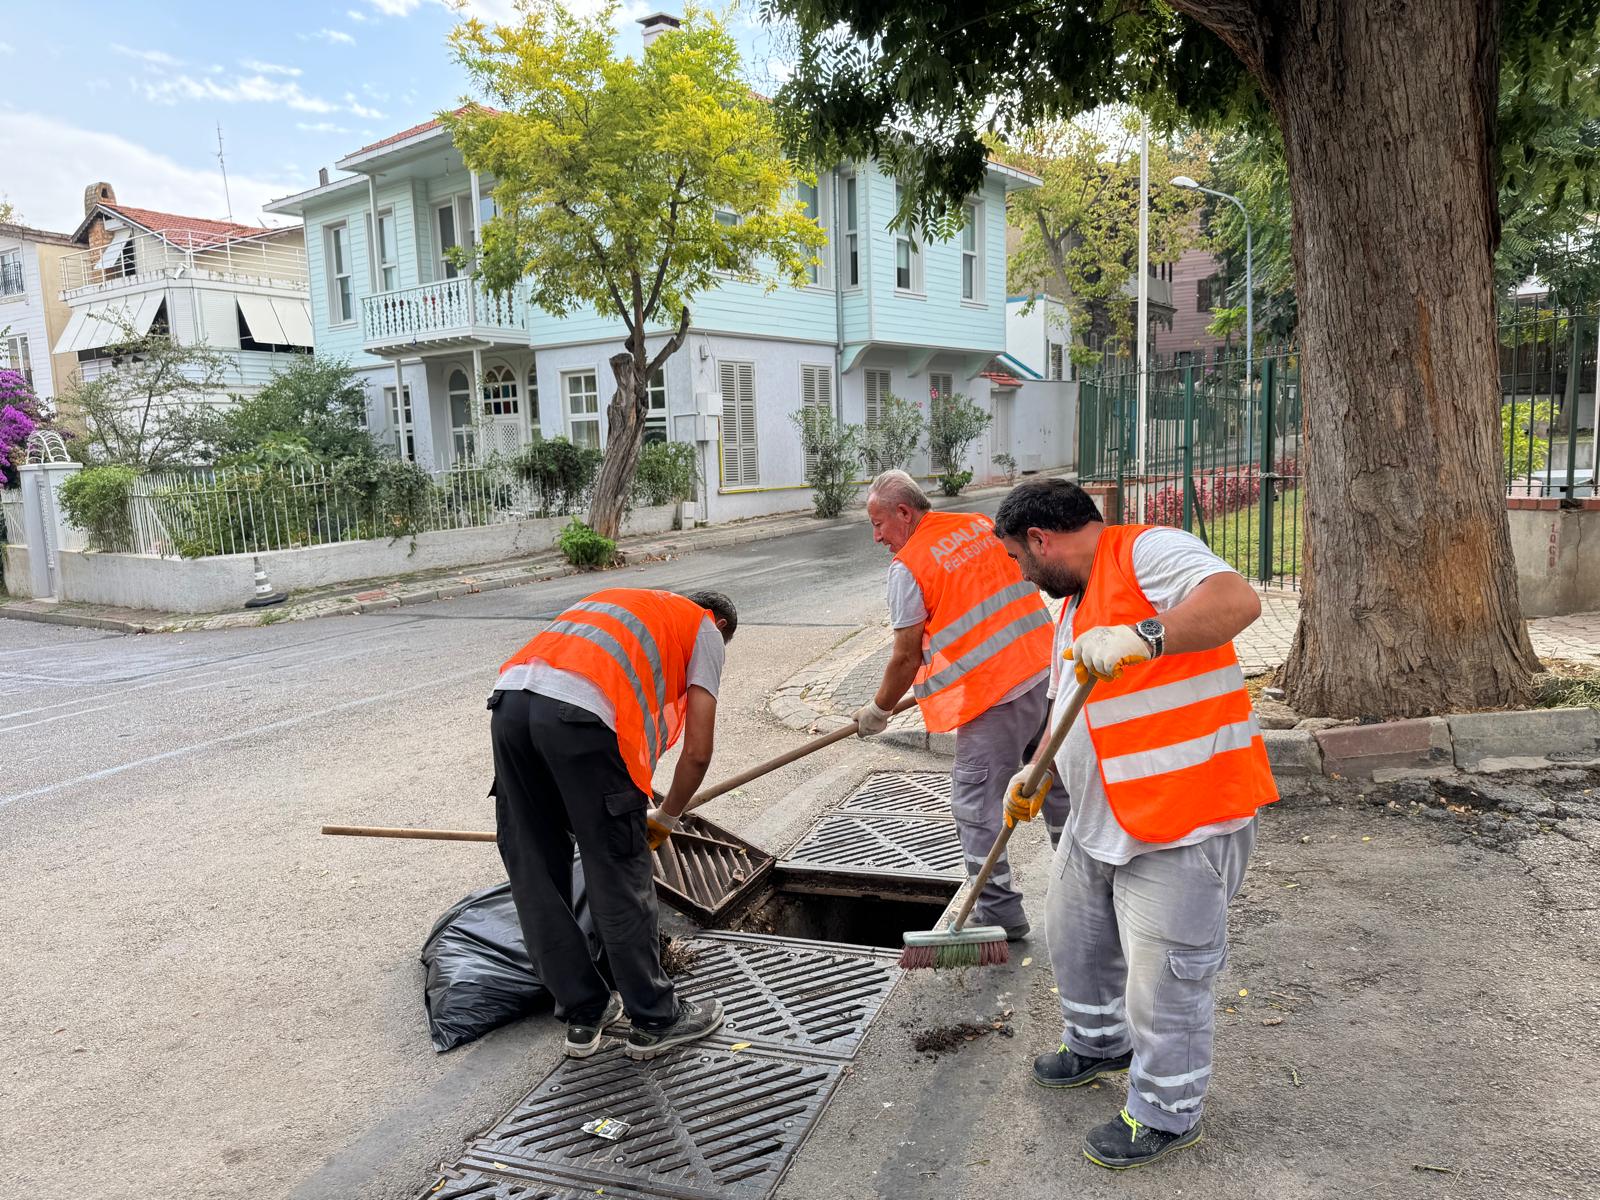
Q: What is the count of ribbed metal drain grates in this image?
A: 6